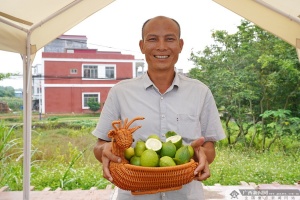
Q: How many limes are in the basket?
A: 11